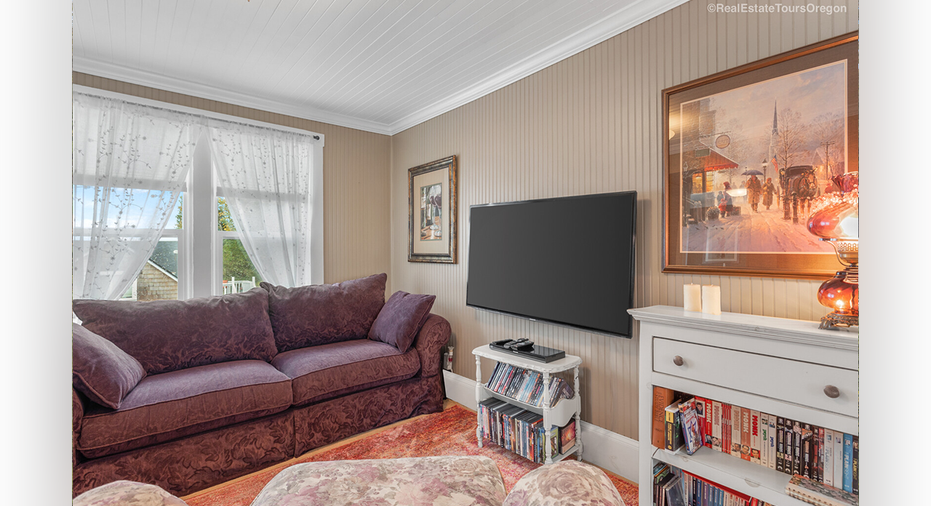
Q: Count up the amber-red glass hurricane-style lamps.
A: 1